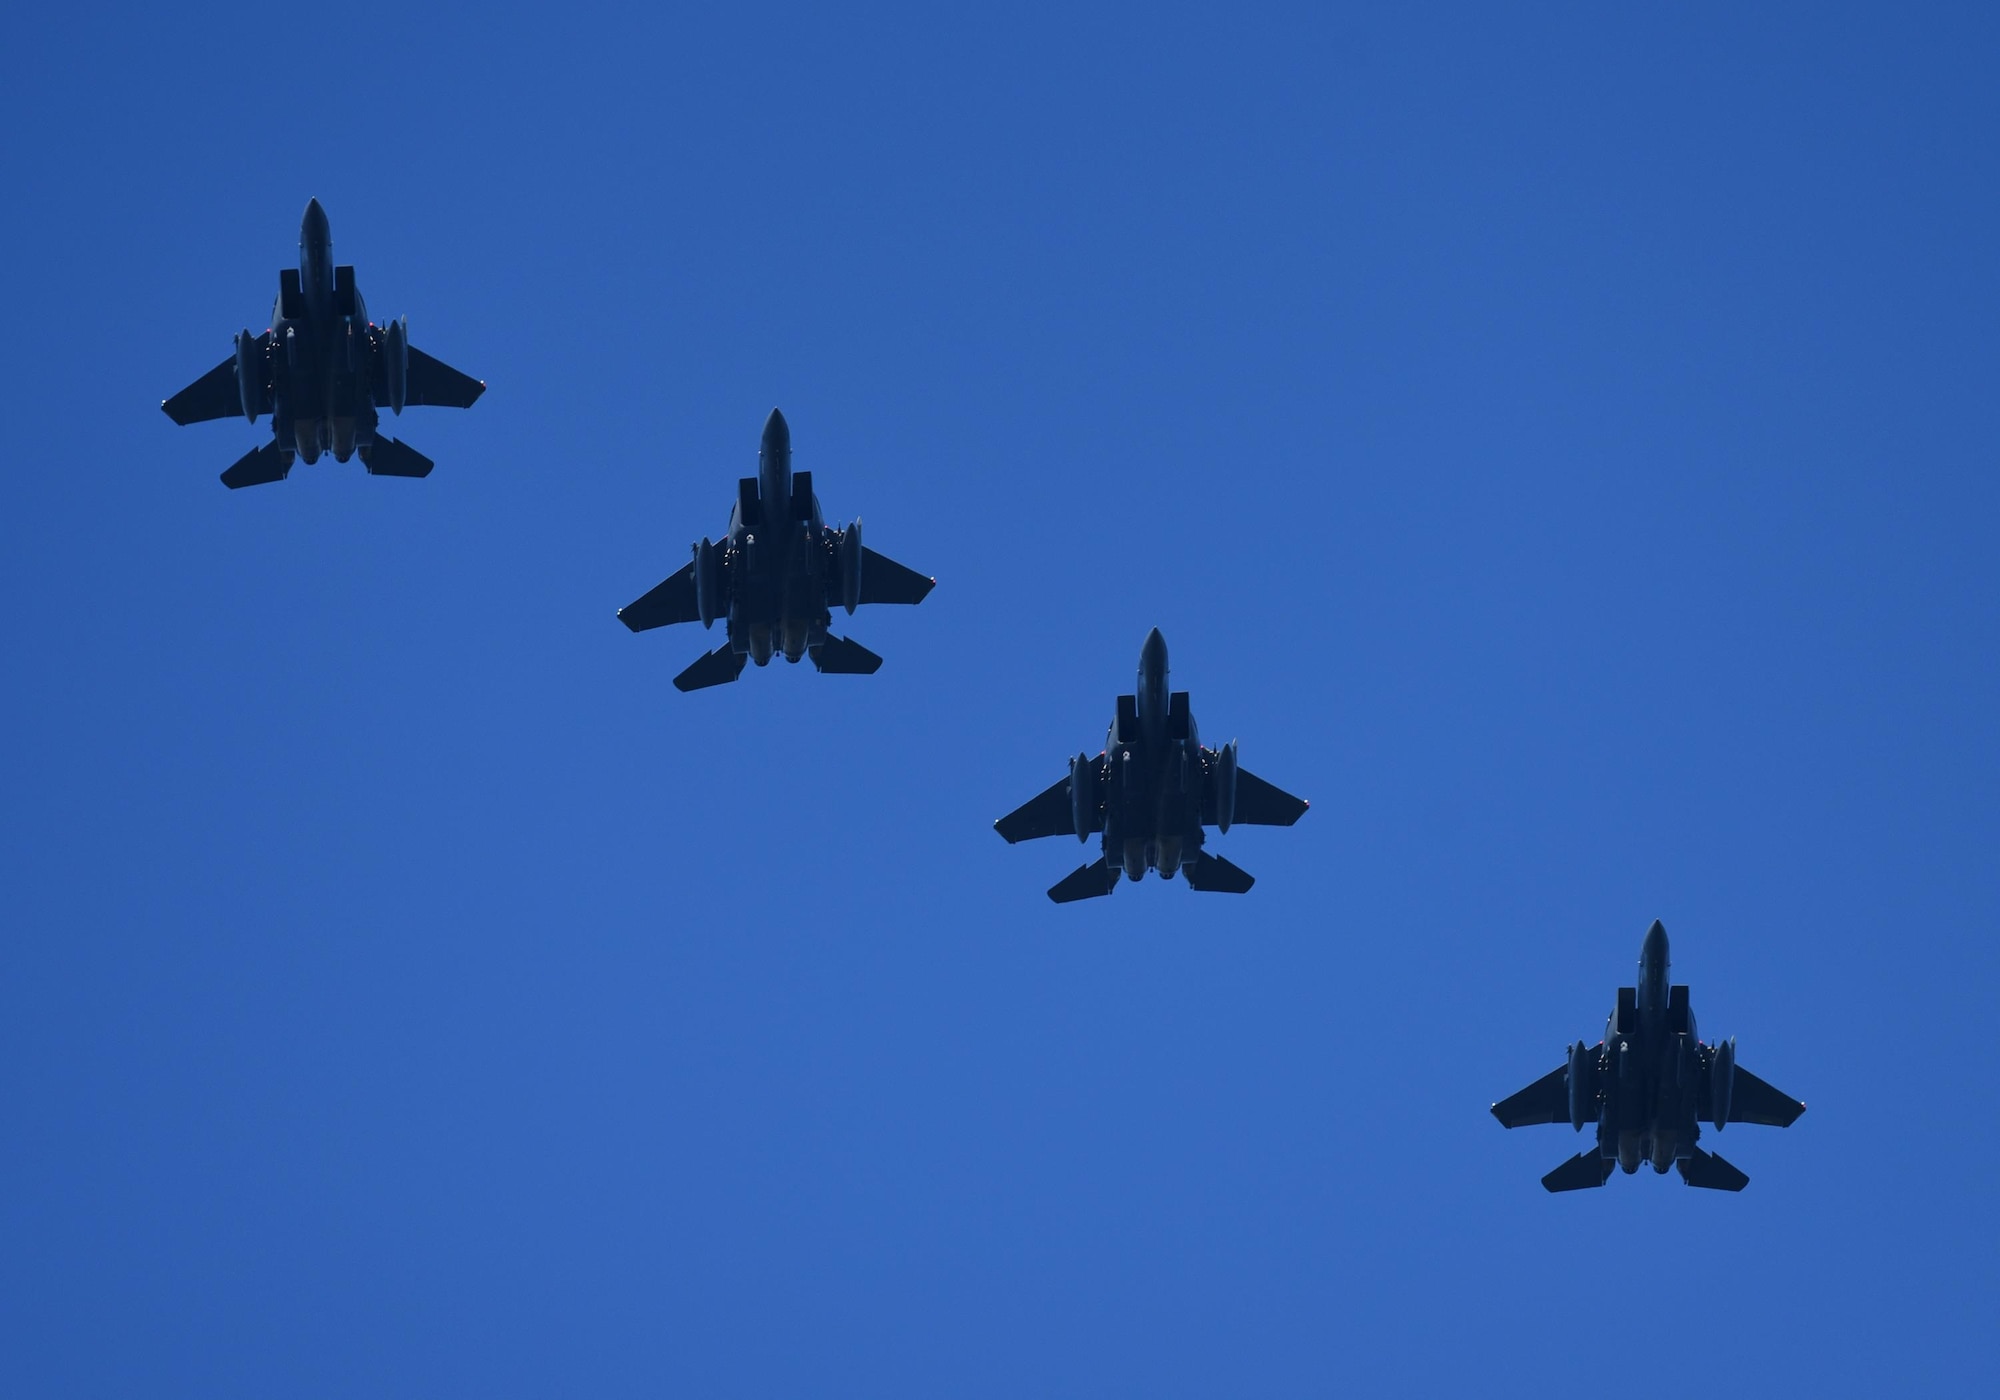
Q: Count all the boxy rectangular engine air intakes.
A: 8